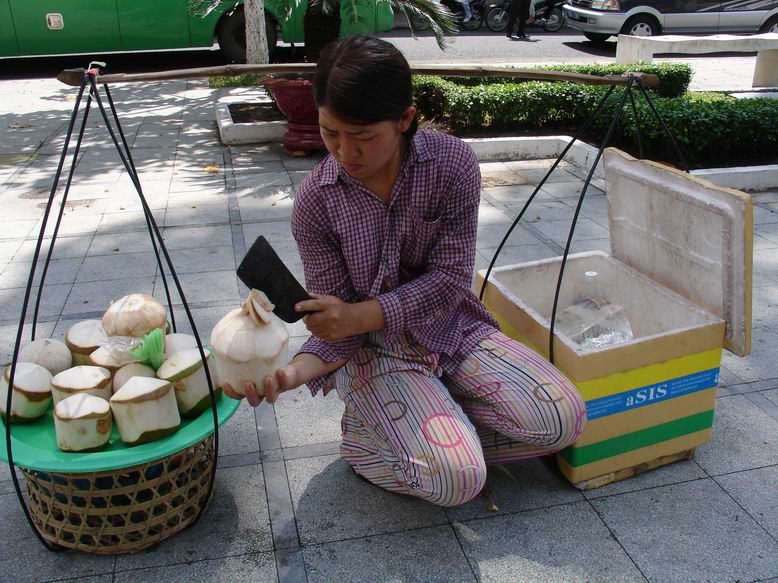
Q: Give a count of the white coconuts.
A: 12